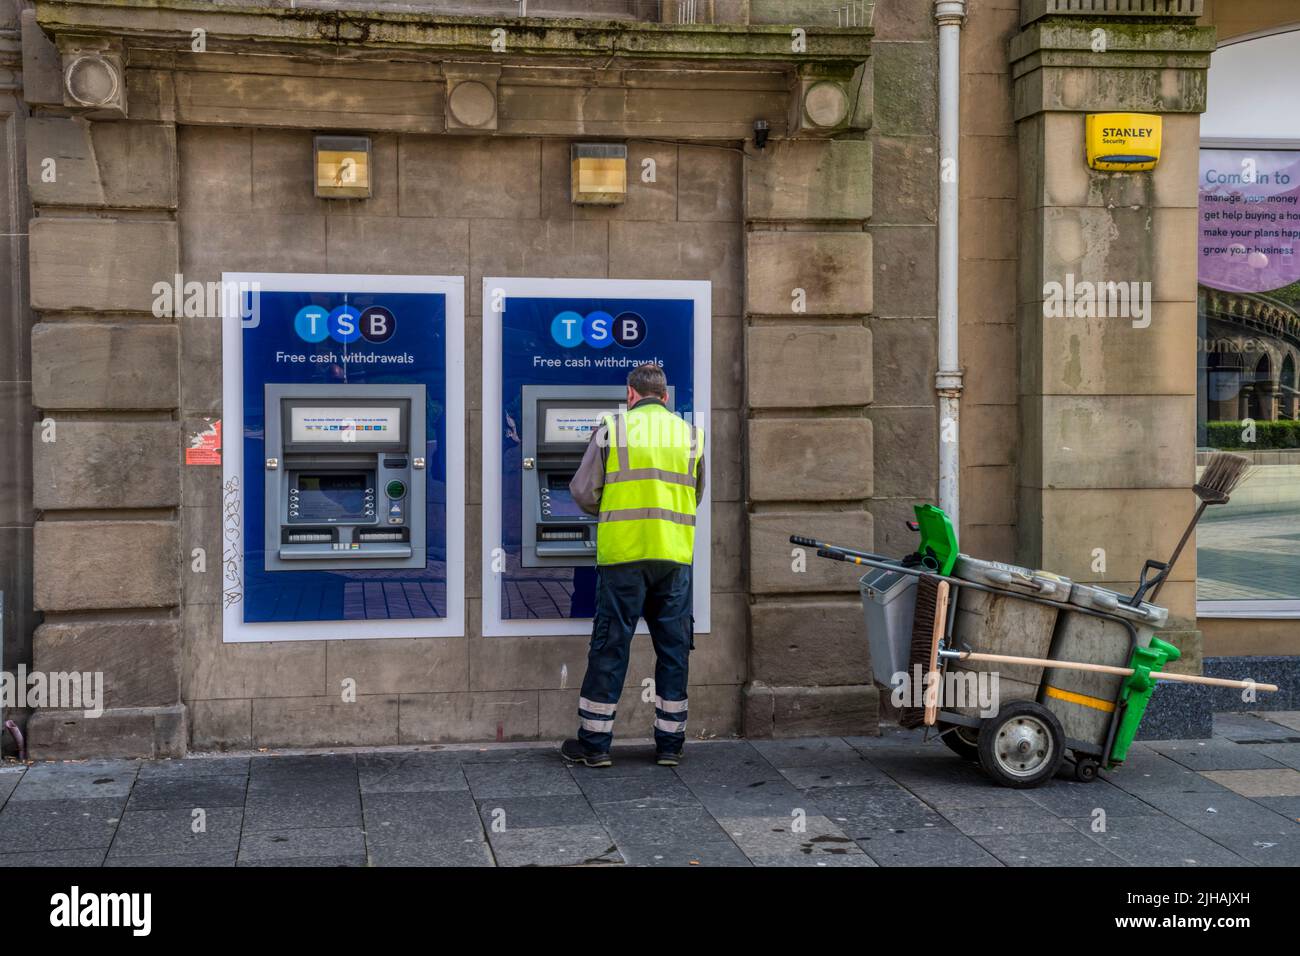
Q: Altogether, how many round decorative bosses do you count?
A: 3